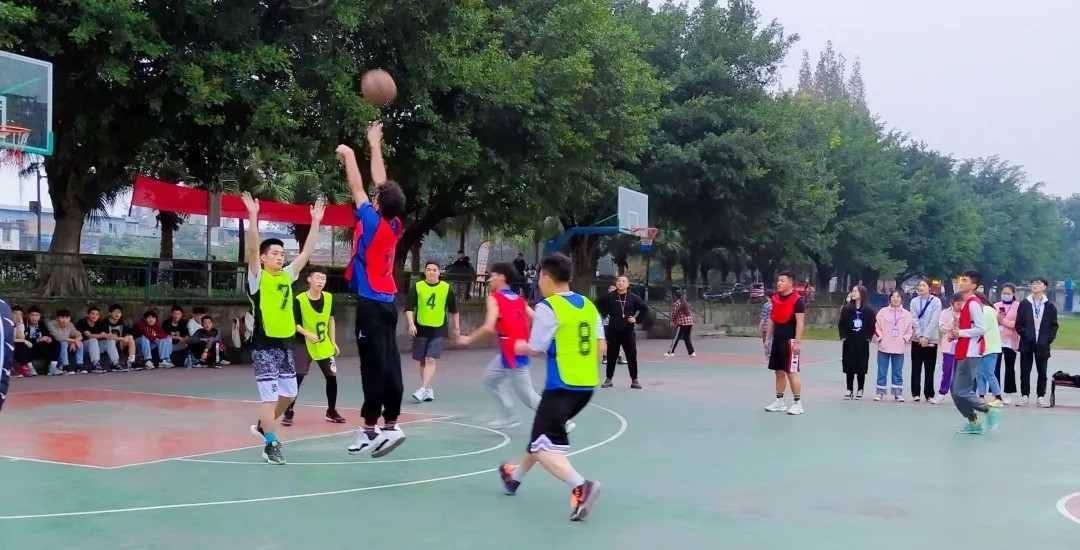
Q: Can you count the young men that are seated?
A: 9